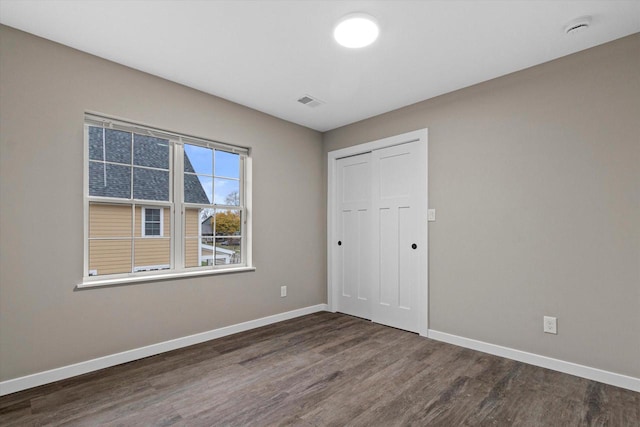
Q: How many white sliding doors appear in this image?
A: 2